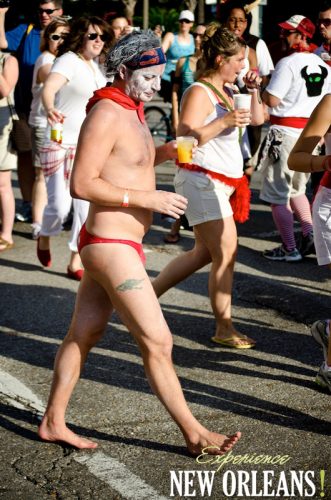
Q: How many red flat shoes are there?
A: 2